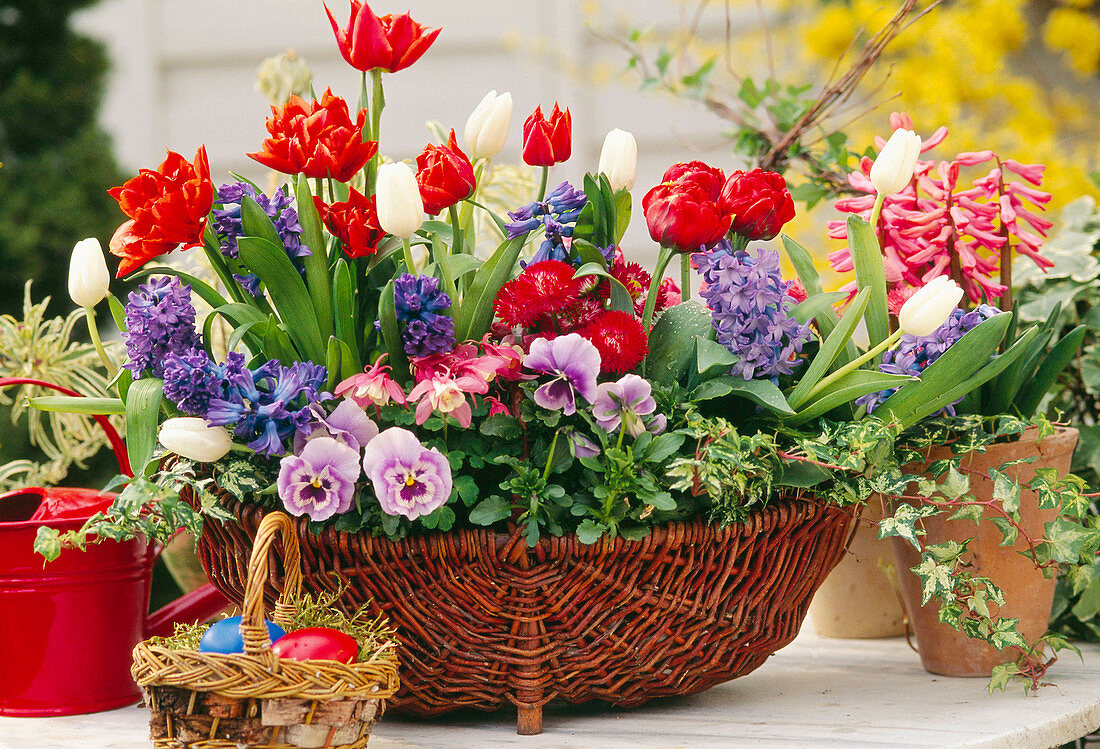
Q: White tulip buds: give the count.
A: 7